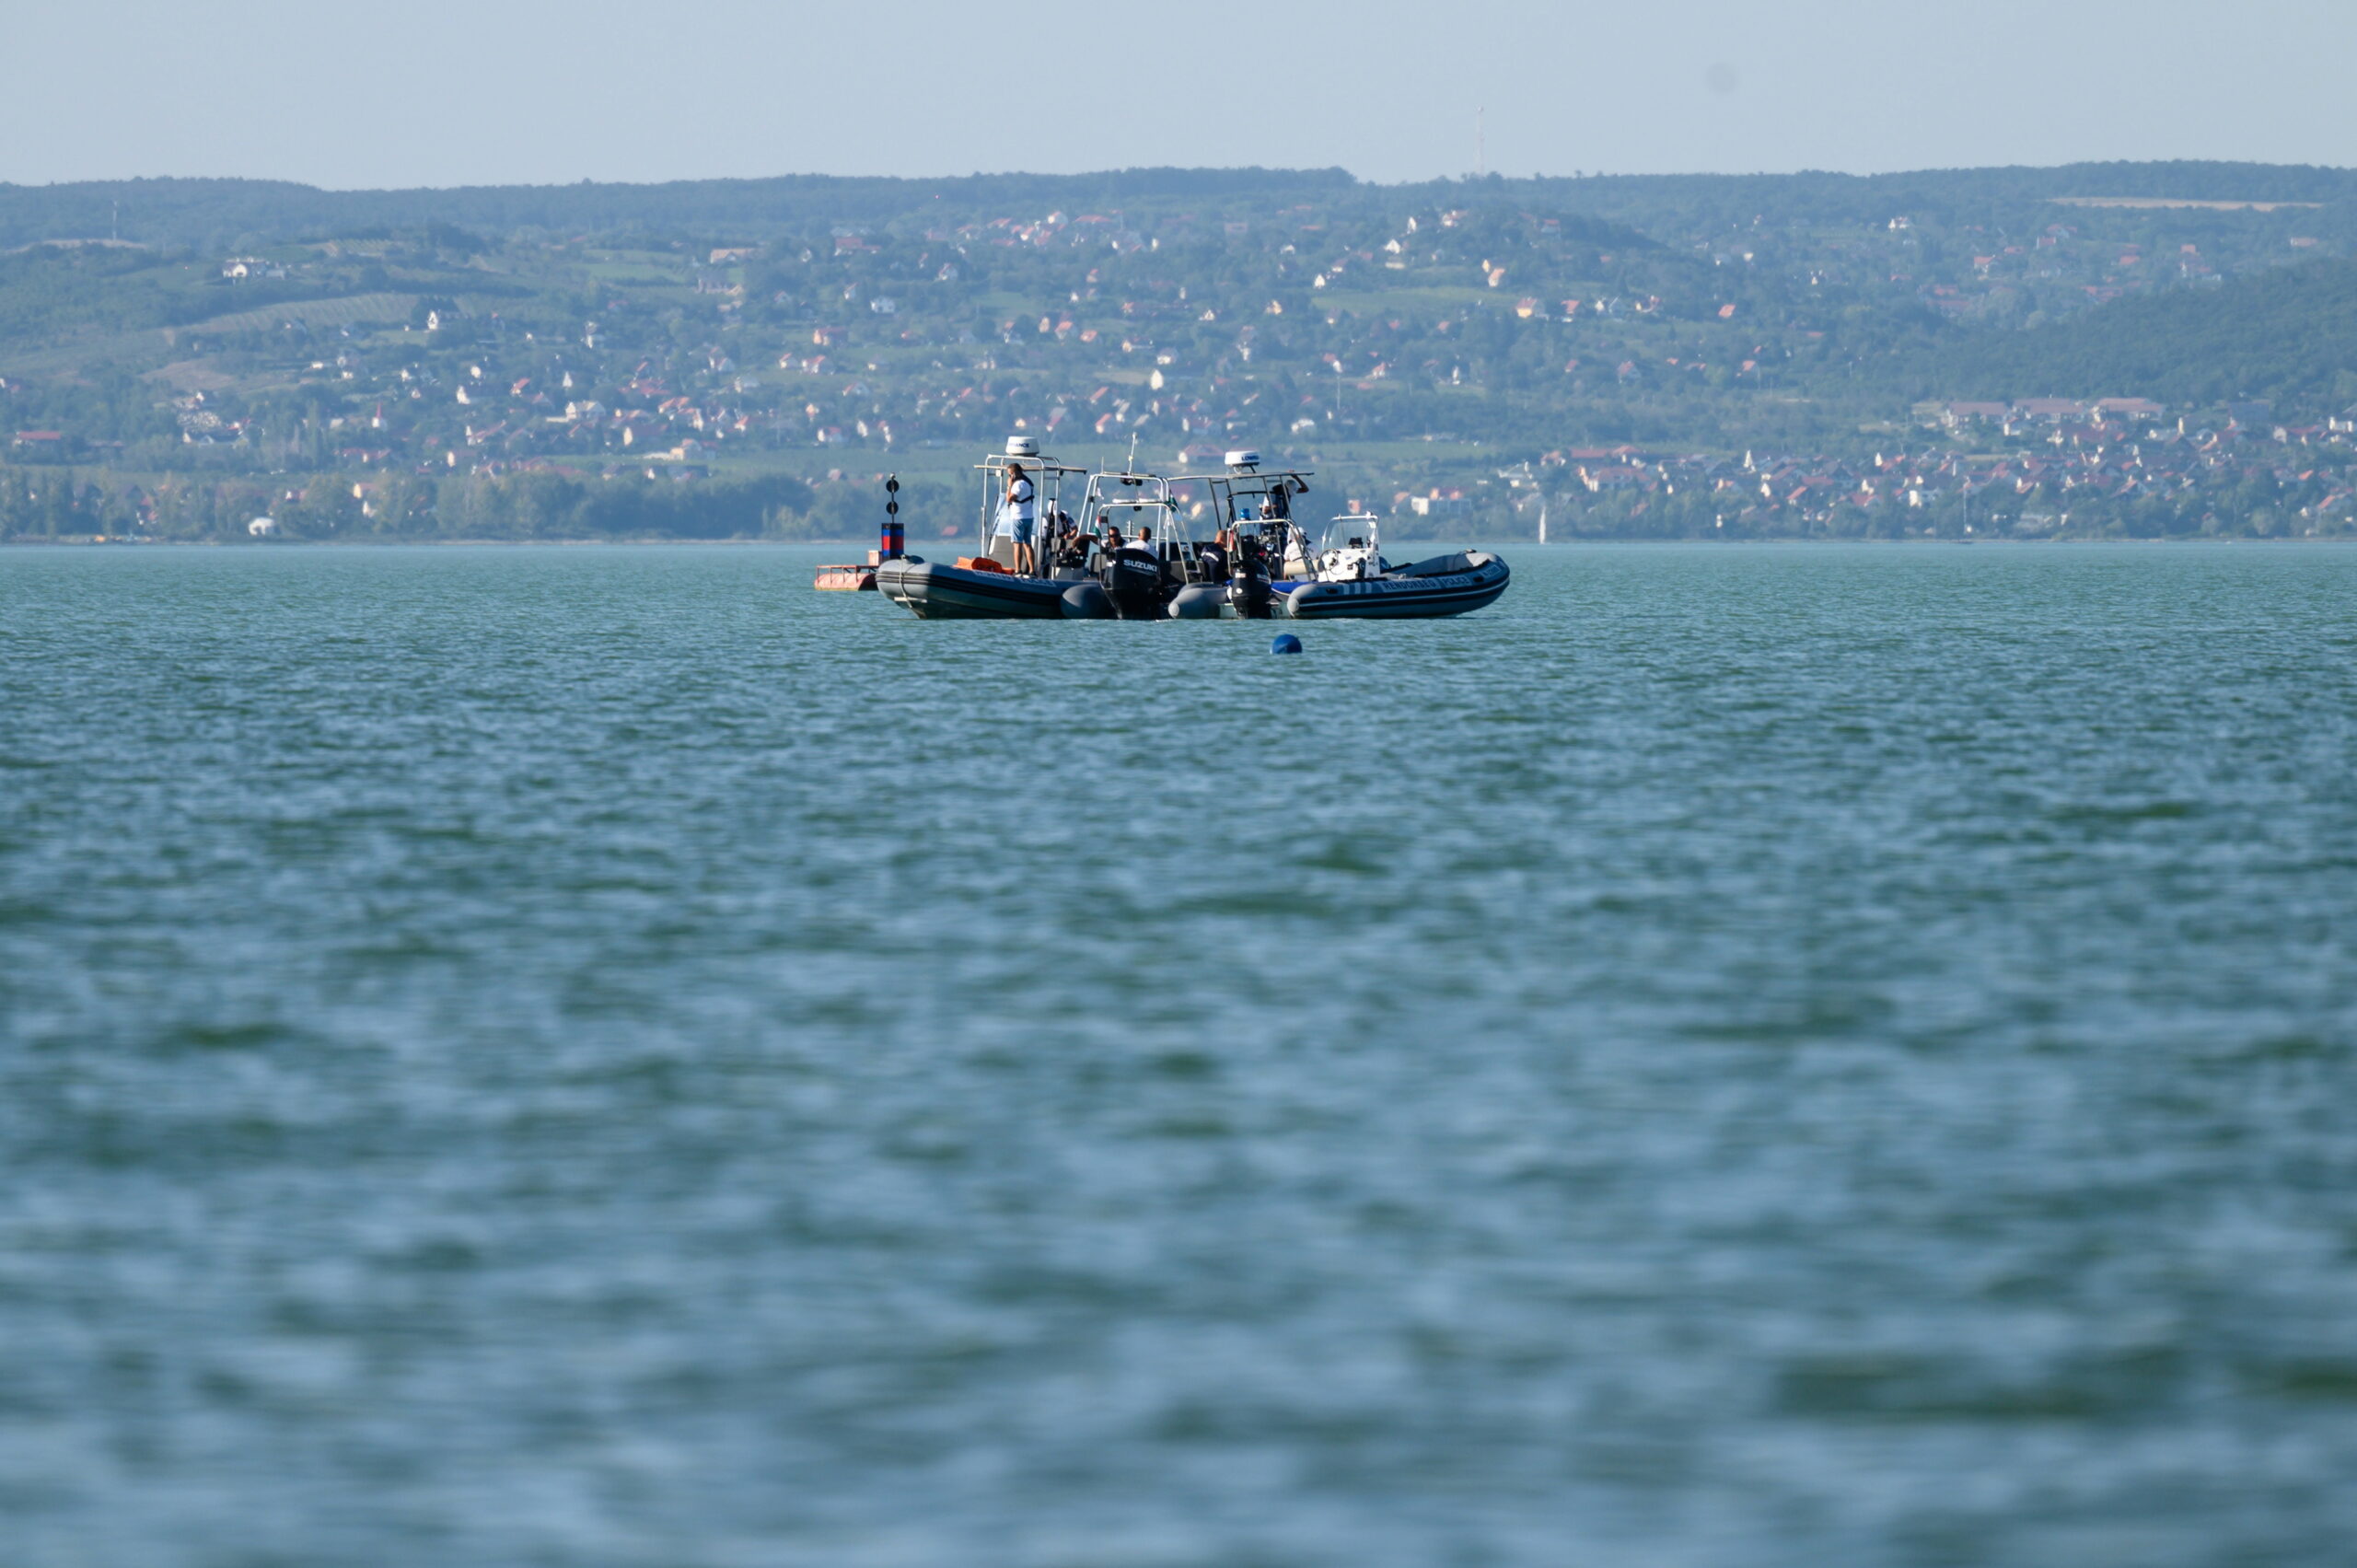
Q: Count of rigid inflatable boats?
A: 3